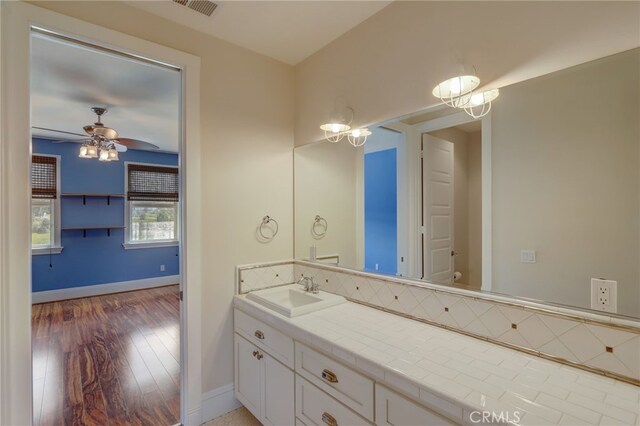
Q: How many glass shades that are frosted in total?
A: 4